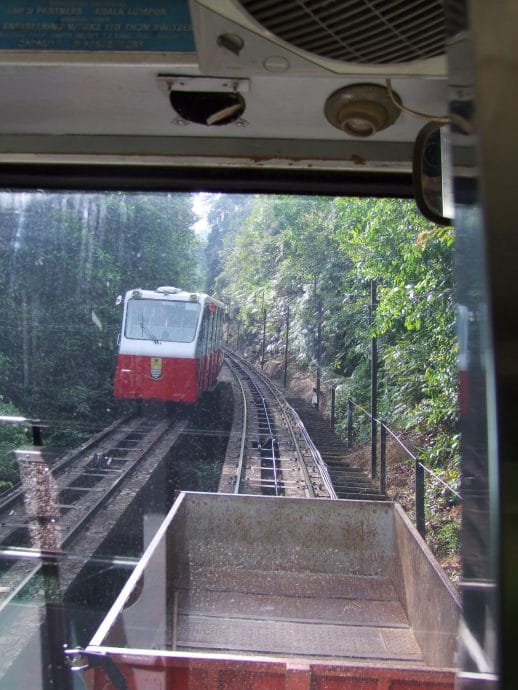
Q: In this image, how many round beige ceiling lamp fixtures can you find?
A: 1